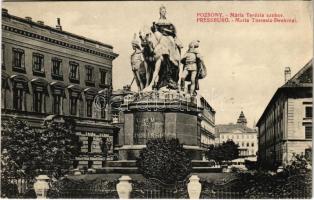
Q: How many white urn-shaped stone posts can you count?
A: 3